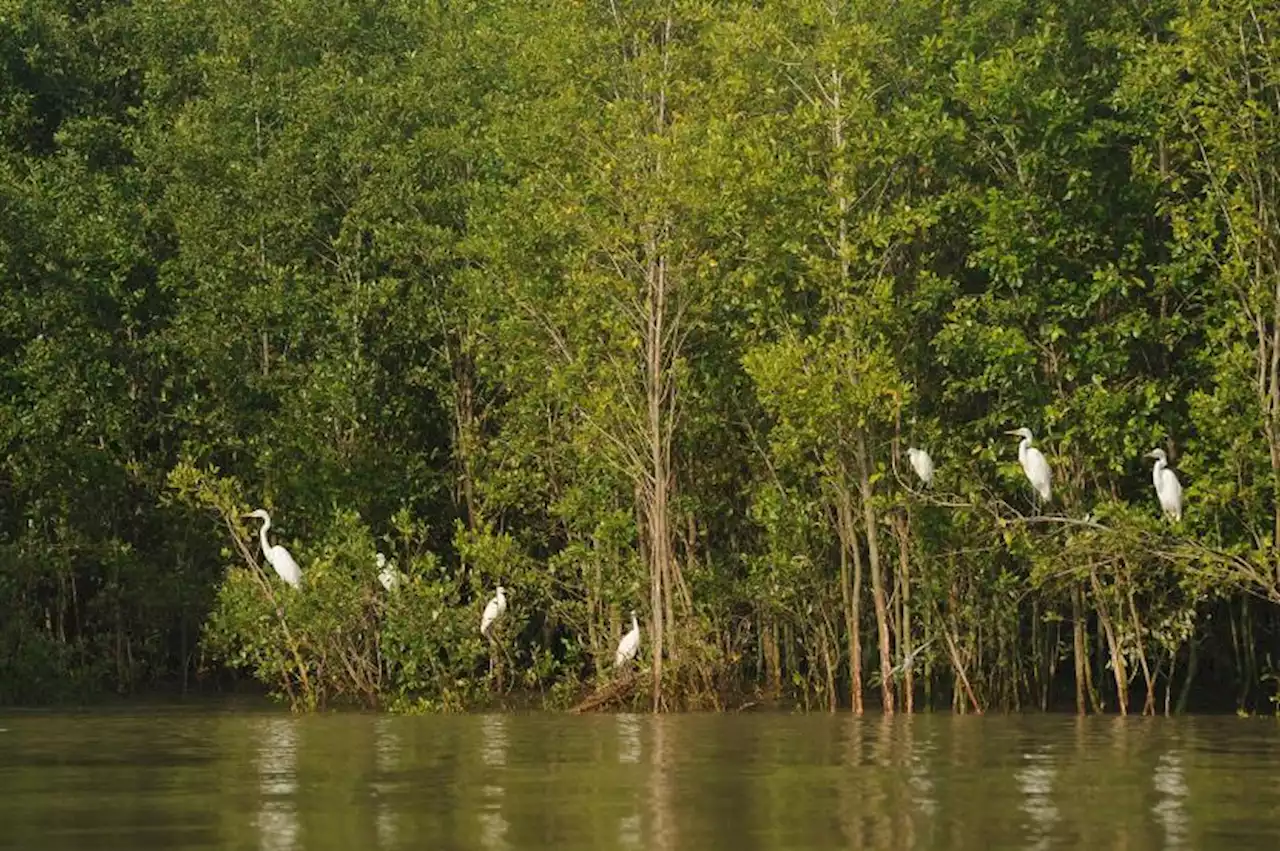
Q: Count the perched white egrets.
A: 7